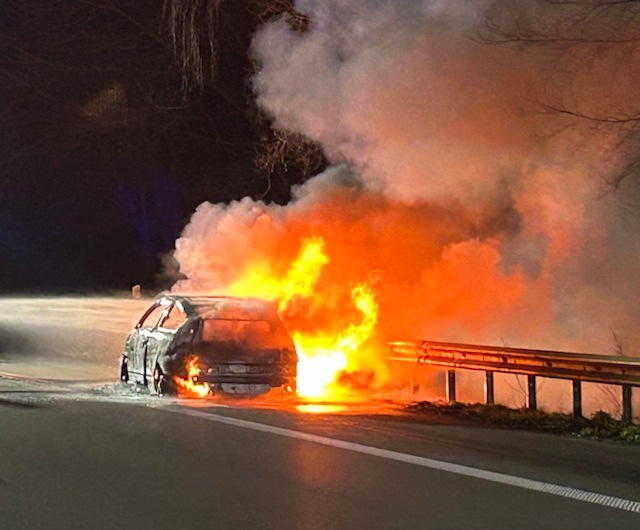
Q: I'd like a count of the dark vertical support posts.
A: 5